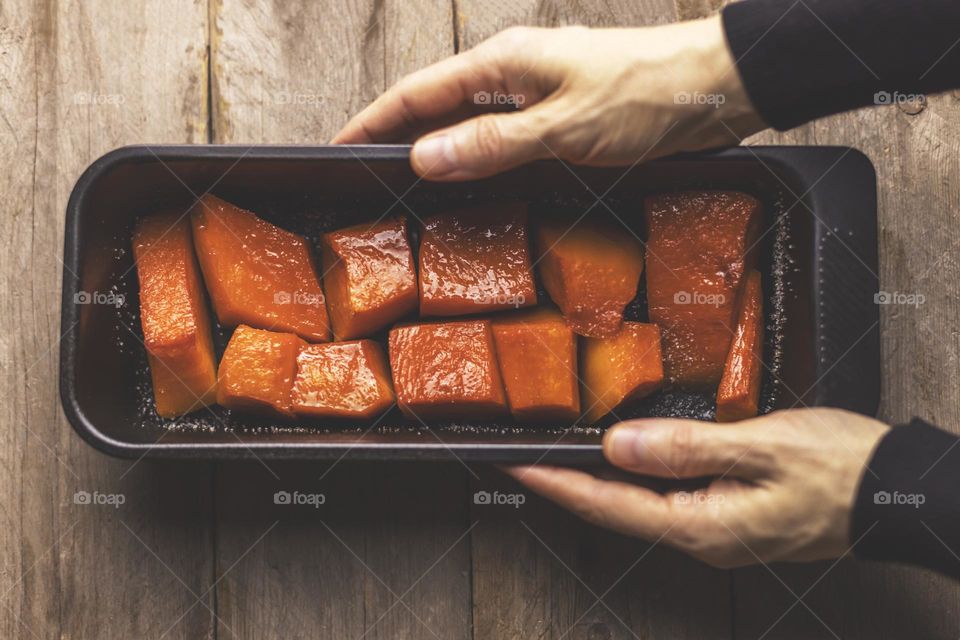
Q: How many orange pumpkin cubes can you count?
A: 12